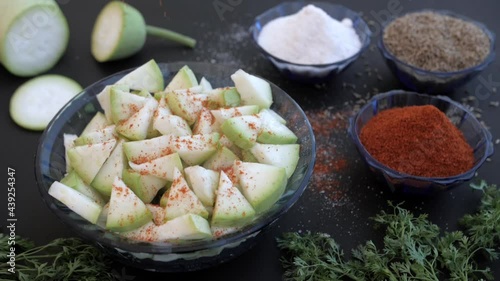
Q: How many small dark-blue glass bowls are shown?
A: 3